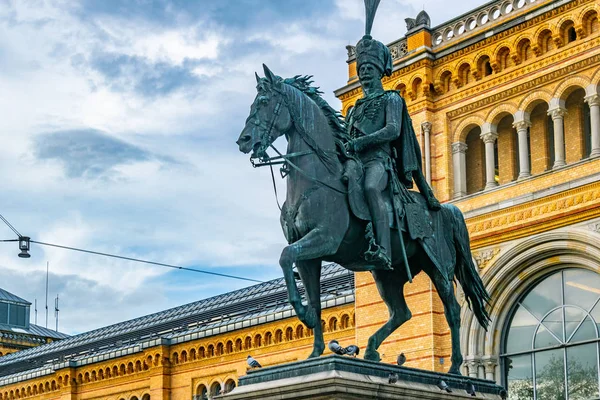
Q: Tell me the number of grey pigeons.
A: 7